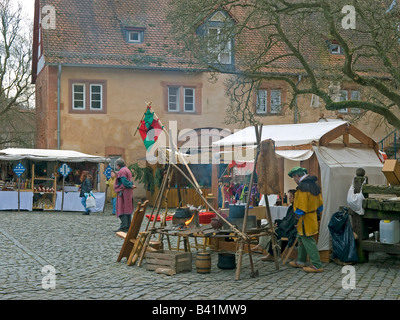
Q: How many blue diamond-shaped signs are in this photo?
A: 3